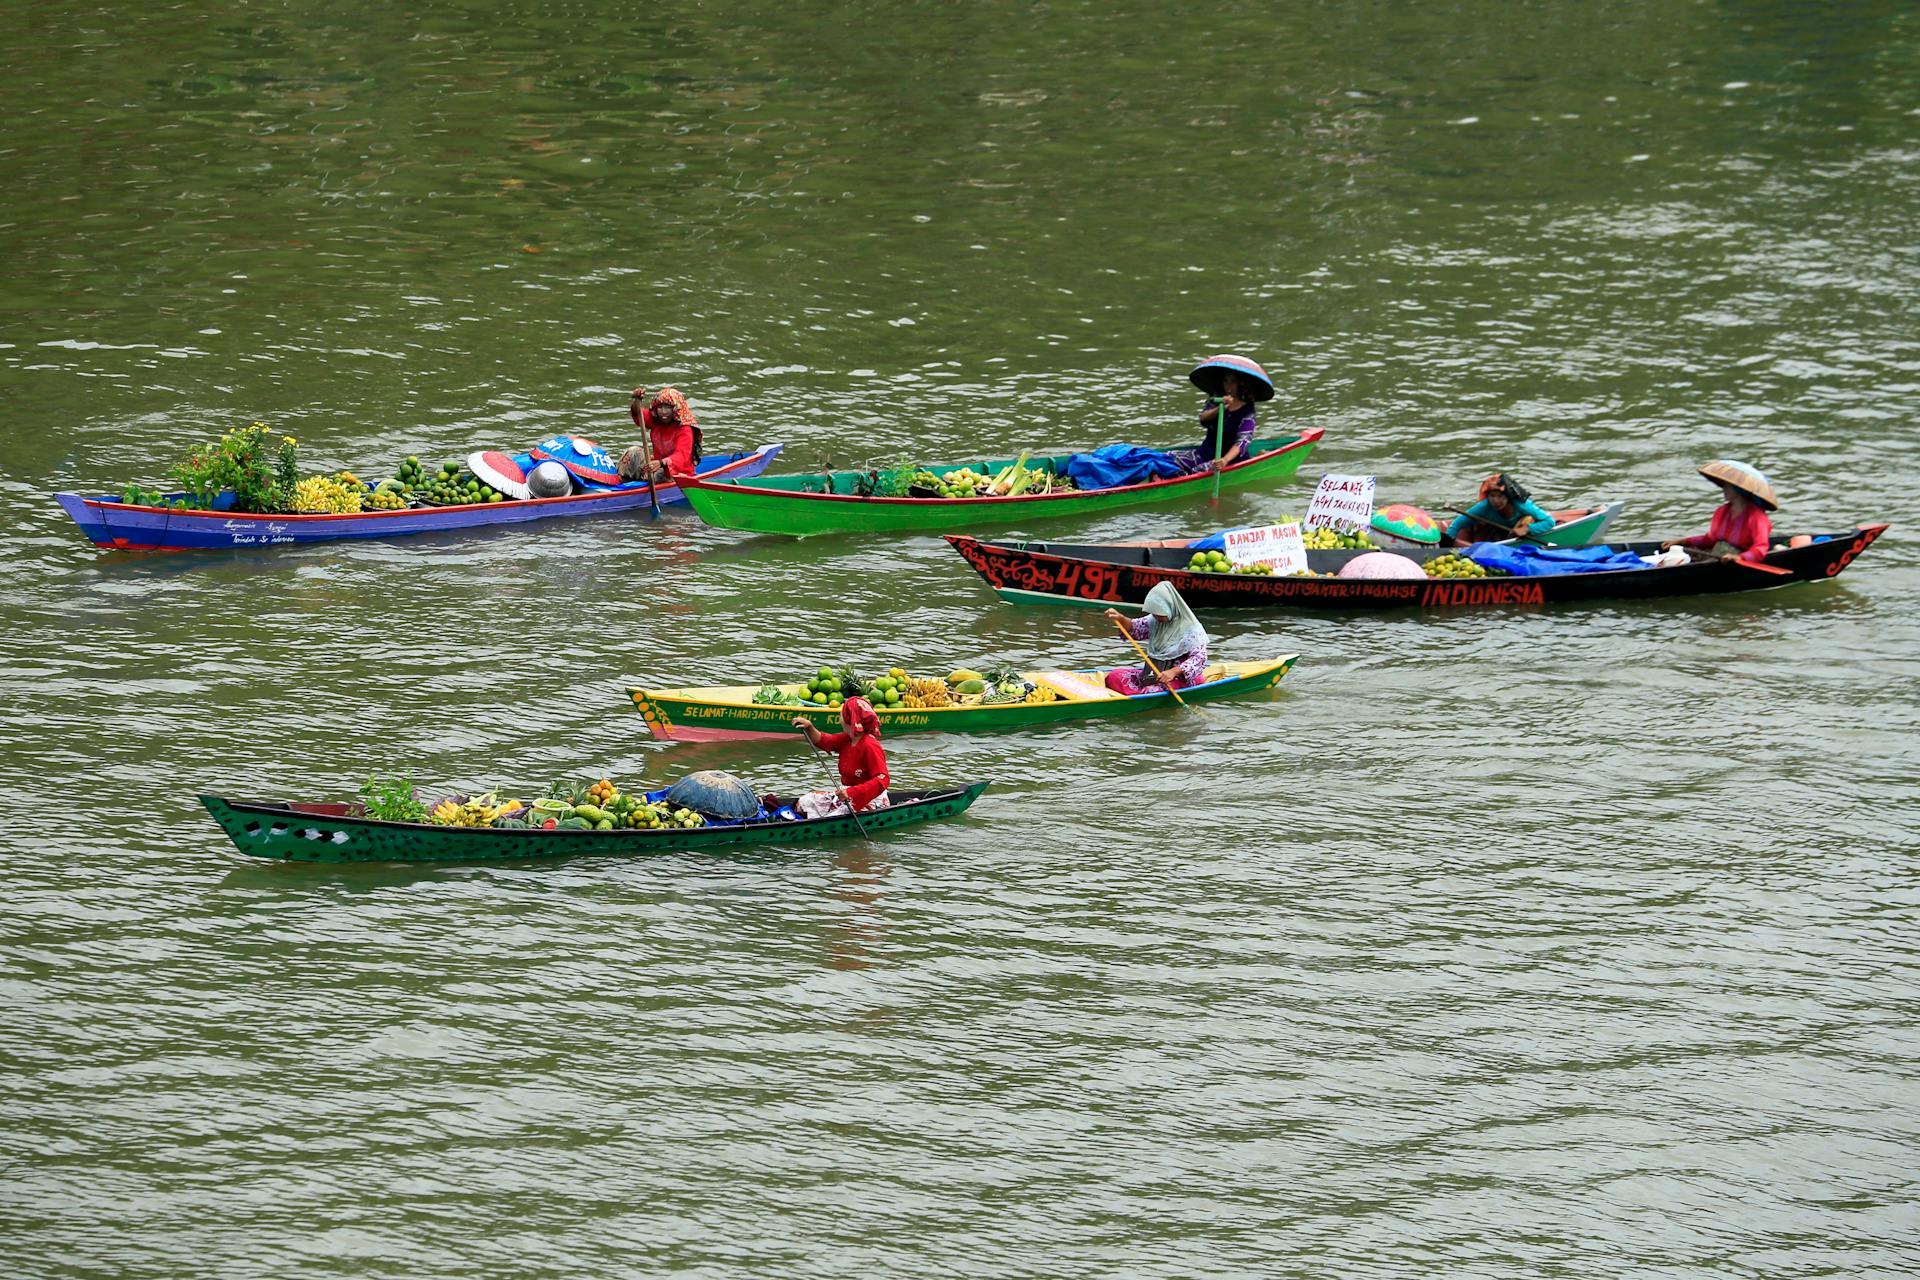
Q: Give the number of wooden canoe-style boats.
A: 6